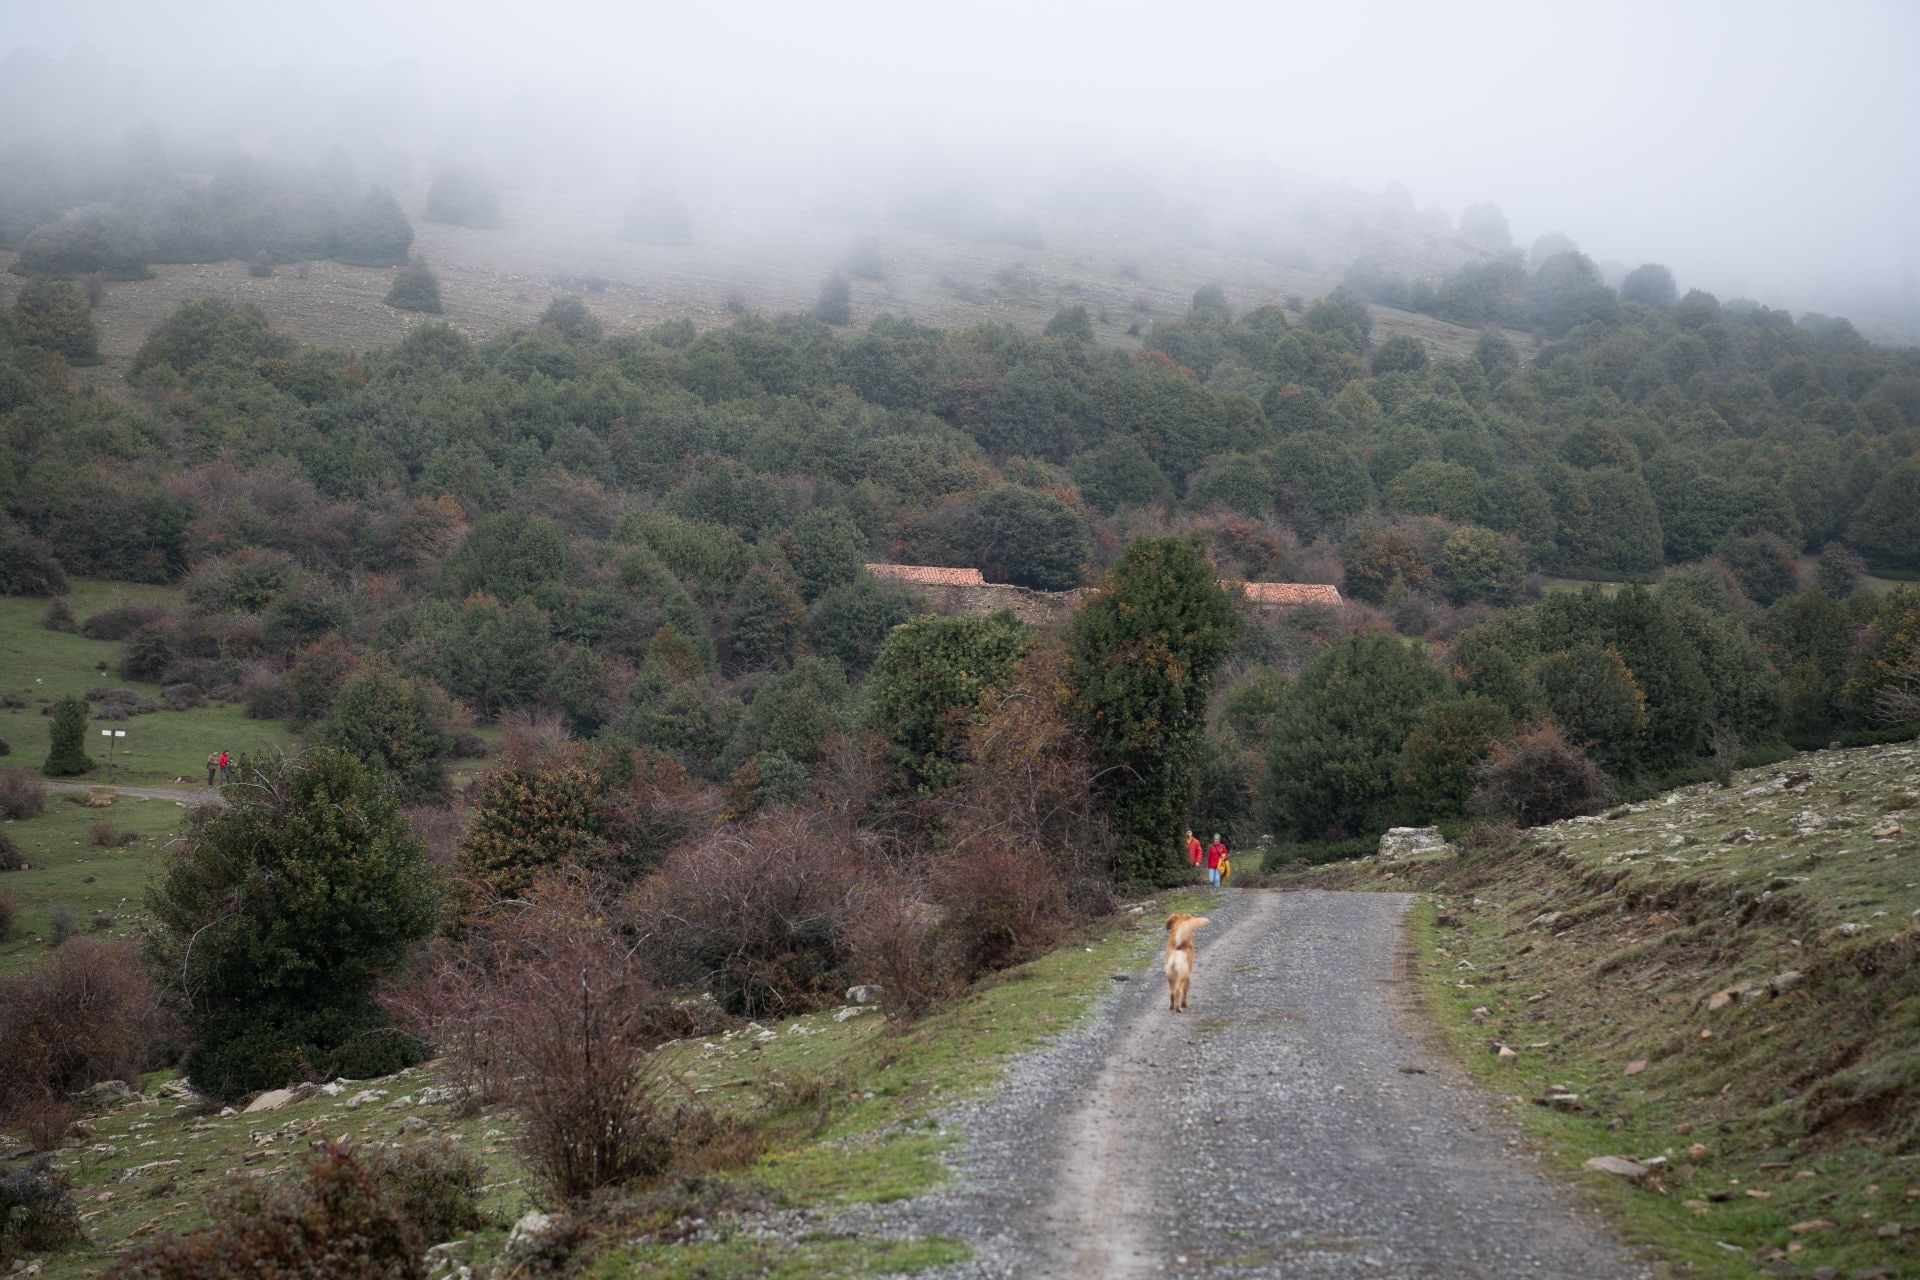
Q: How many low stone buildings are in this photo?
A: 2